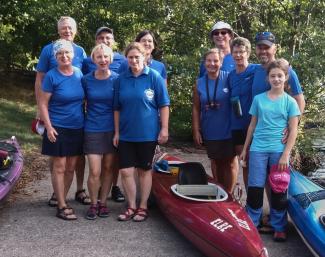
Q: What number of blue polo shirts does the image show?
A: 1